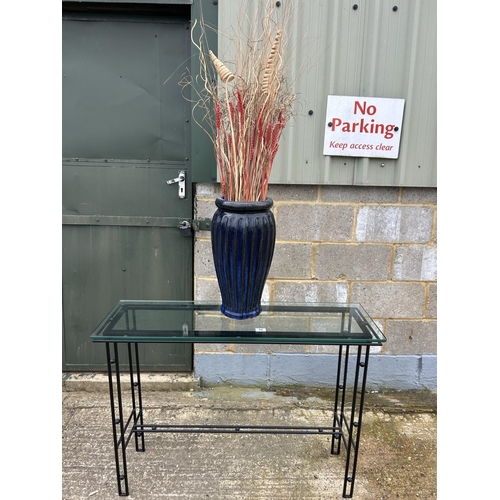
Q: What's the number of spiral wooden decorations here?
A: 2